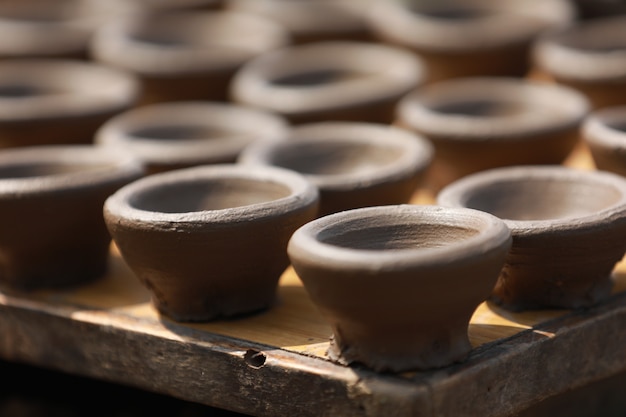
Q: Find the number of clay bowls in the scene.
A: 15